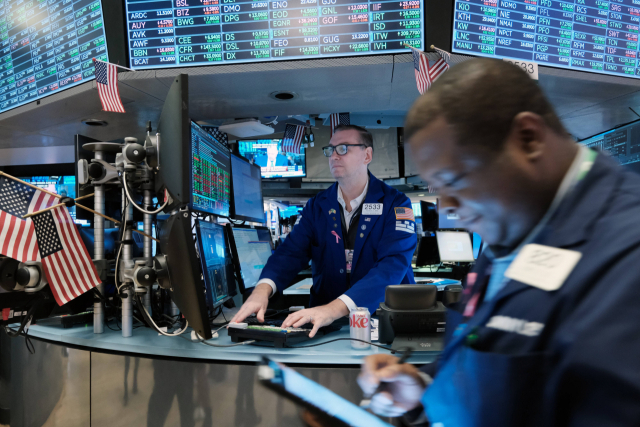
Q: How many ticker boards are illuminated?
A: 3